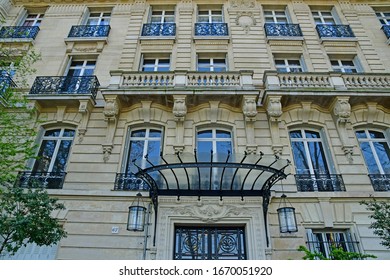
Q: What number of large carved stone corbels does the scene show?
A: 5